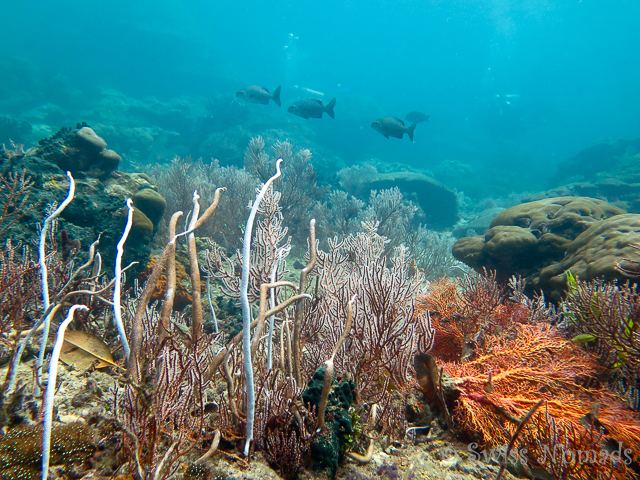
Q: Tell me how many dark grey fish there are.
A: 4